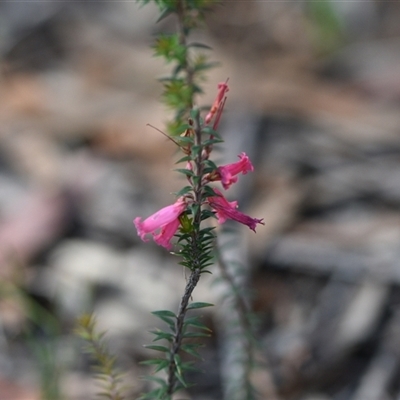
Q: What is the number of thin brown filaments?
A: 1